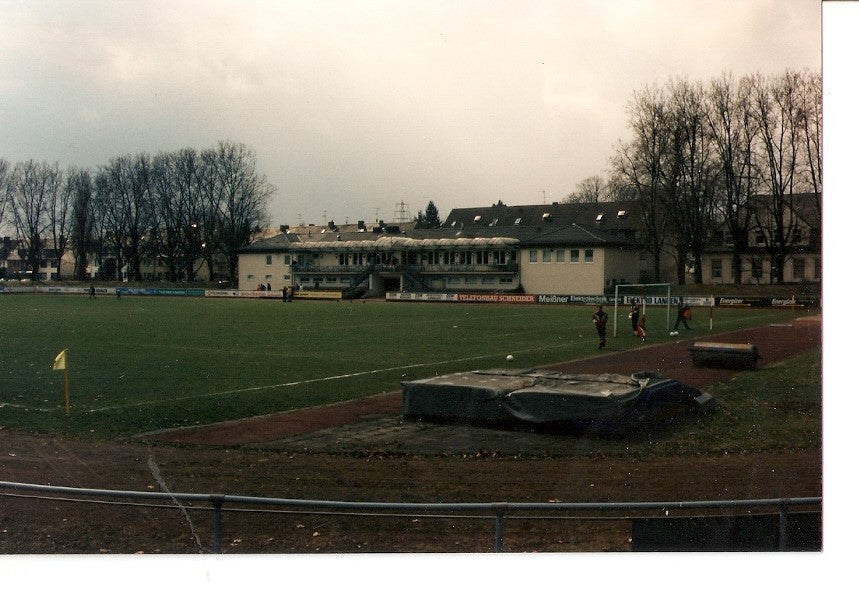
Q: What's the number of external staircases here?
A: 2